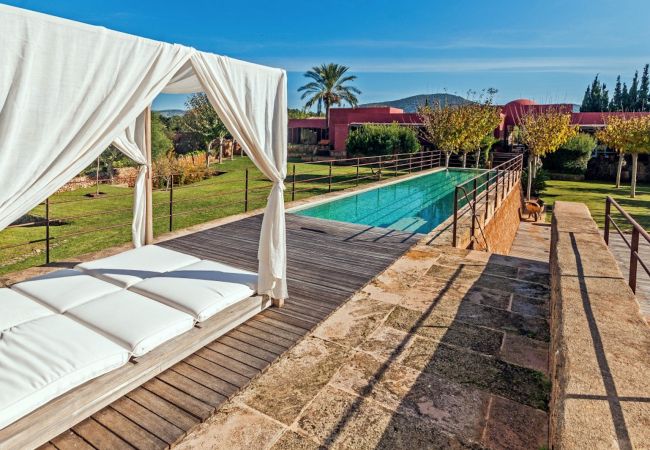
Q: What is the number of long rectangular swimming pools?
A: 1